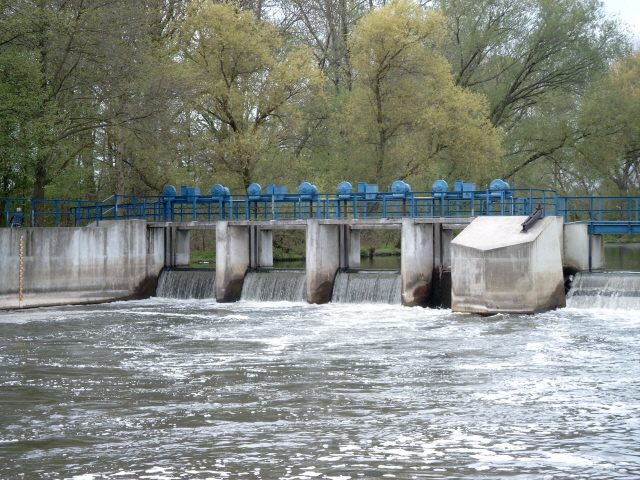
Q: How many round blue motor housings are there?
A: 8